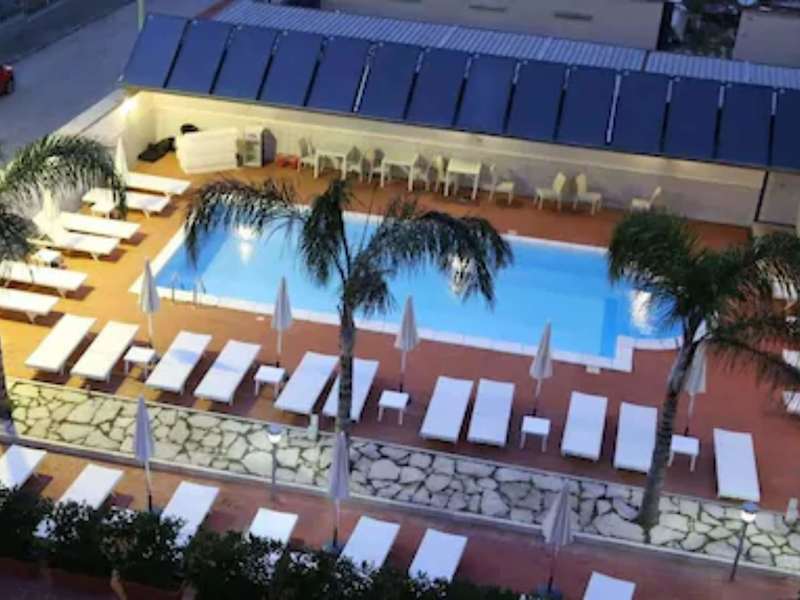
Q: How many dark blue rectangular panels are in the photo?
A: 14